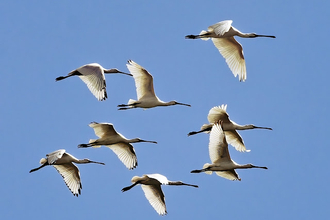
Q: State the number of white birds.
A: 8